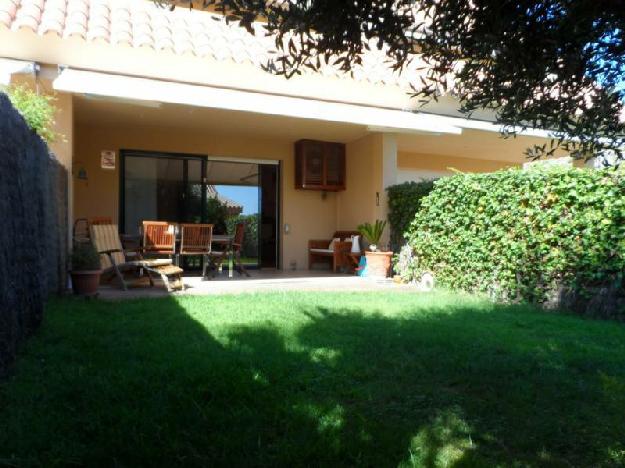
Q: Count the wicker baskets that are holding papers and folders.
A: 0